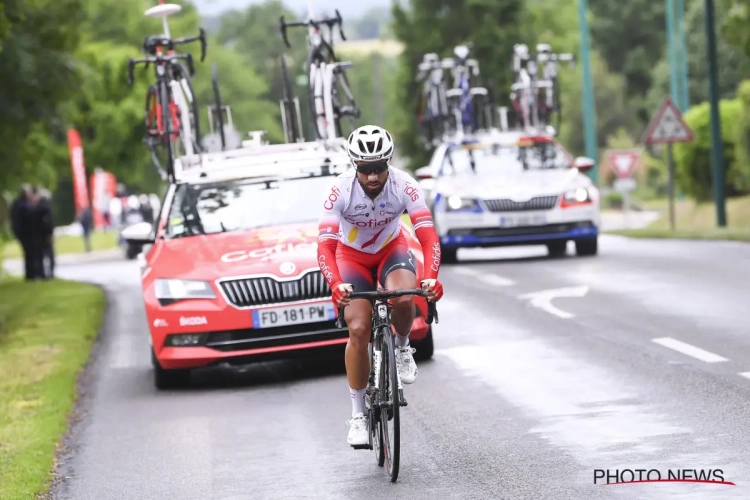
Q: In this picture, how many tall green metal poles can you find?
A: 4